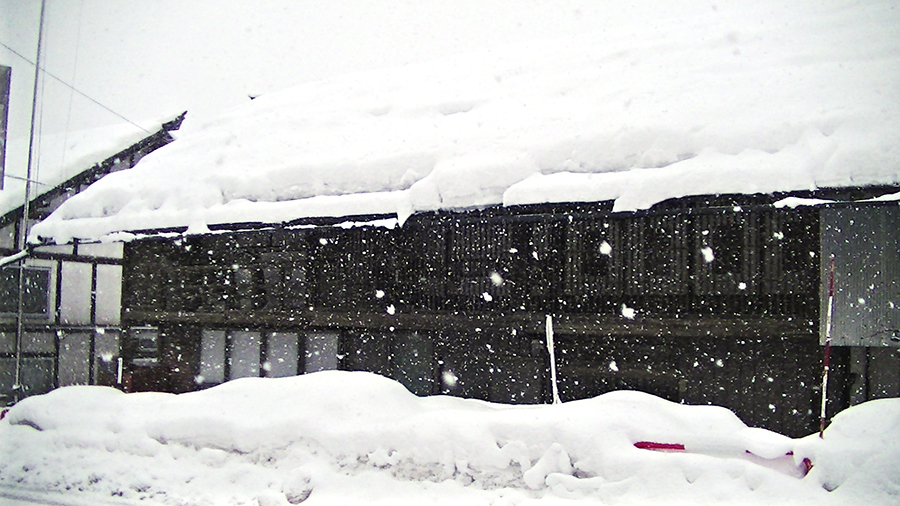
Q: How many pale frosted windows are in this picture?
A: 4